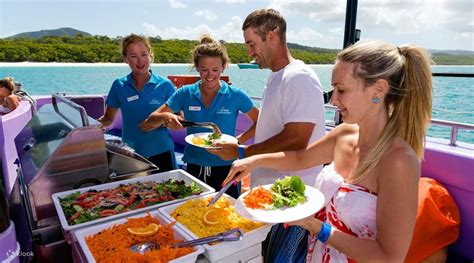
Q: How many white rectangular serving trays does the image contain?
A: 3